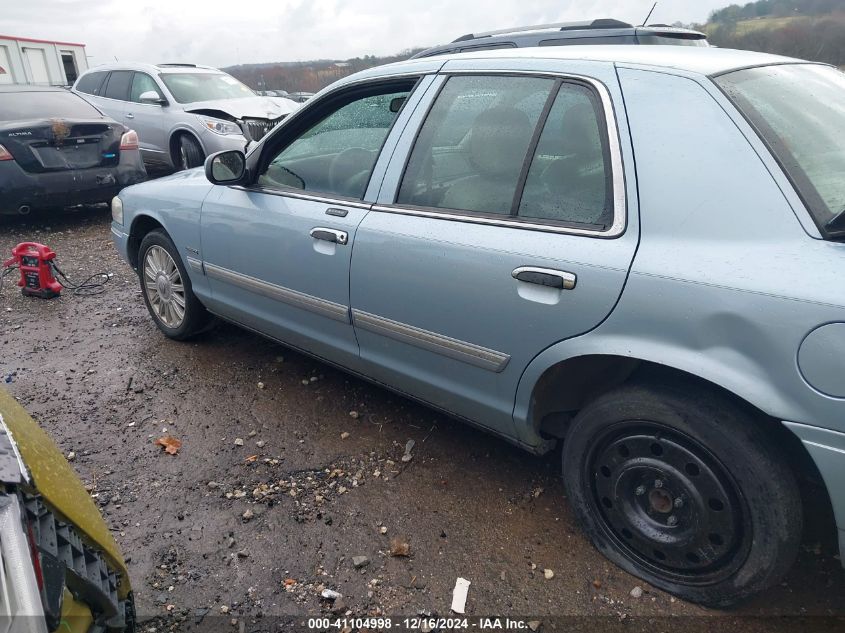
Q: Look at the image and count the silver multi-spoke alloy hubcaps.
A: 1